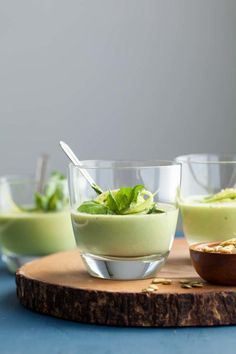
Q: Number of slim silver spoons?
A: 2